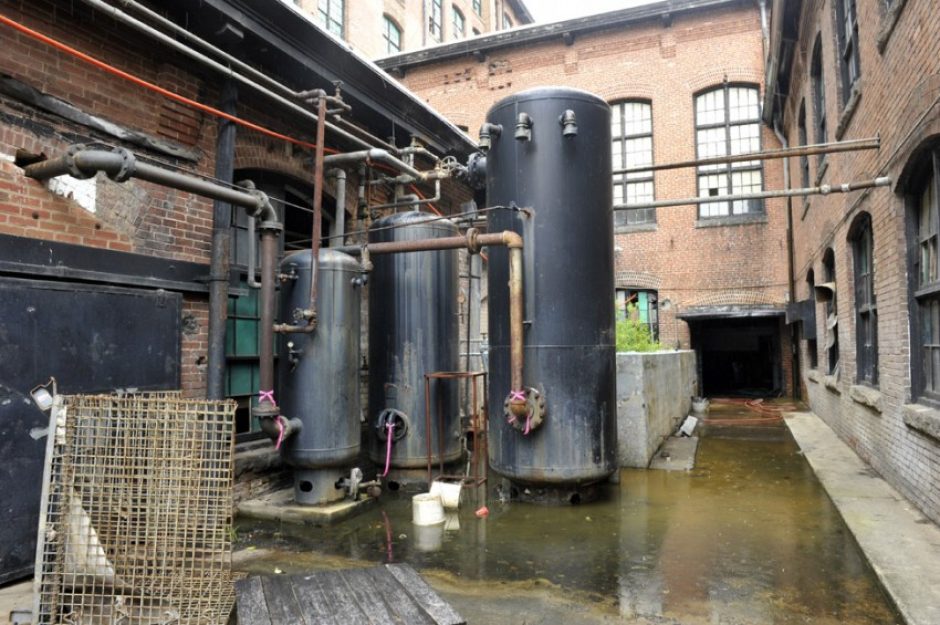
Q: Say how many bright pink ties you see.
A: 3